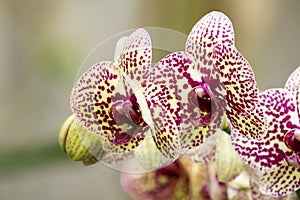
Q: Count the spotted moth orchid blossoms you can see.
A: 3